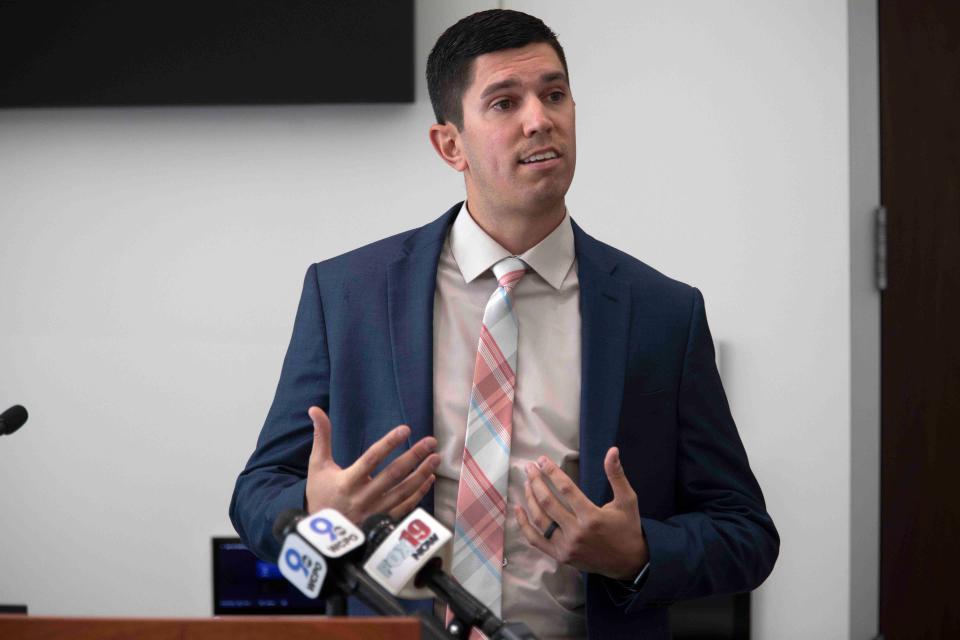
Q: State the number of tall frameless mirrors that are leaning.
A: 0